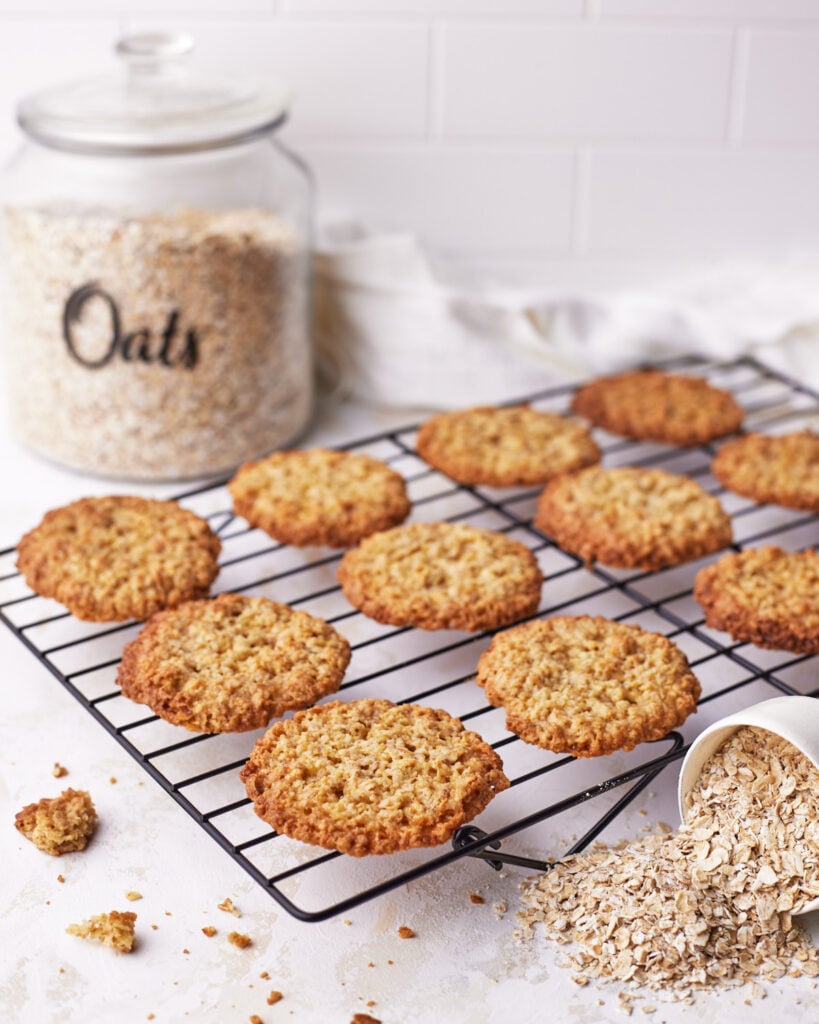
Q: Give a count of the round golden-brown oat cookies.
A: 11